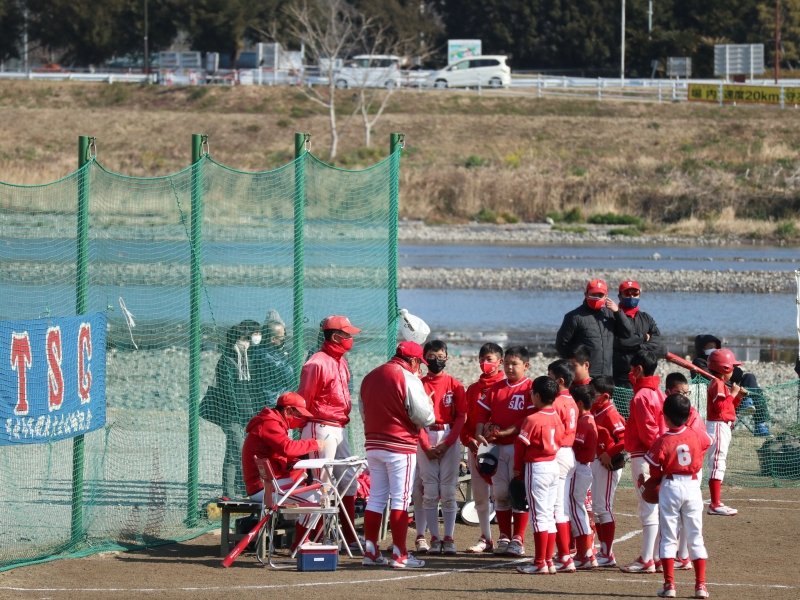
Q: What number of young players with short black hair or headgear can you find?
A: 12